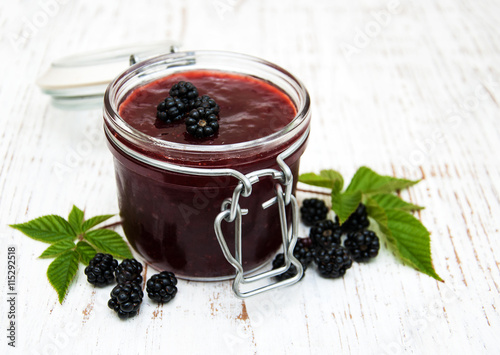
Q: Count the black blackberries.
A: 15